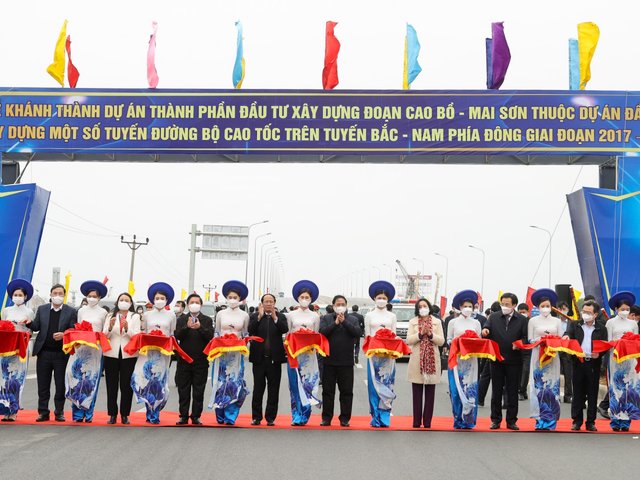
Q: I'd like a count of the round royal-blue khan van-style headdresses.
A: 9